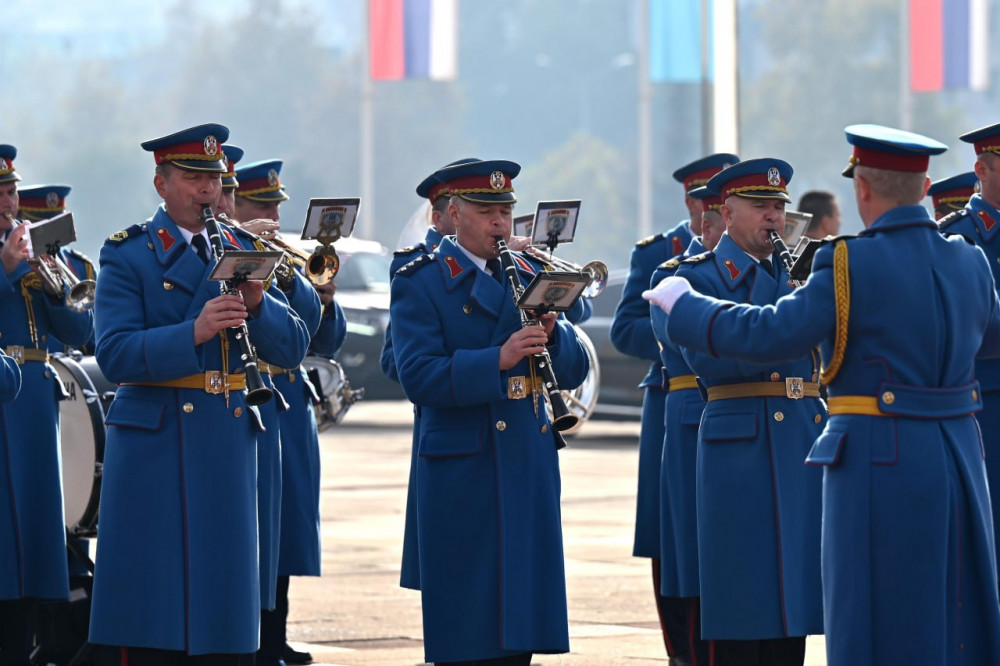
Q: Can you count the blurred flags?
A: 3